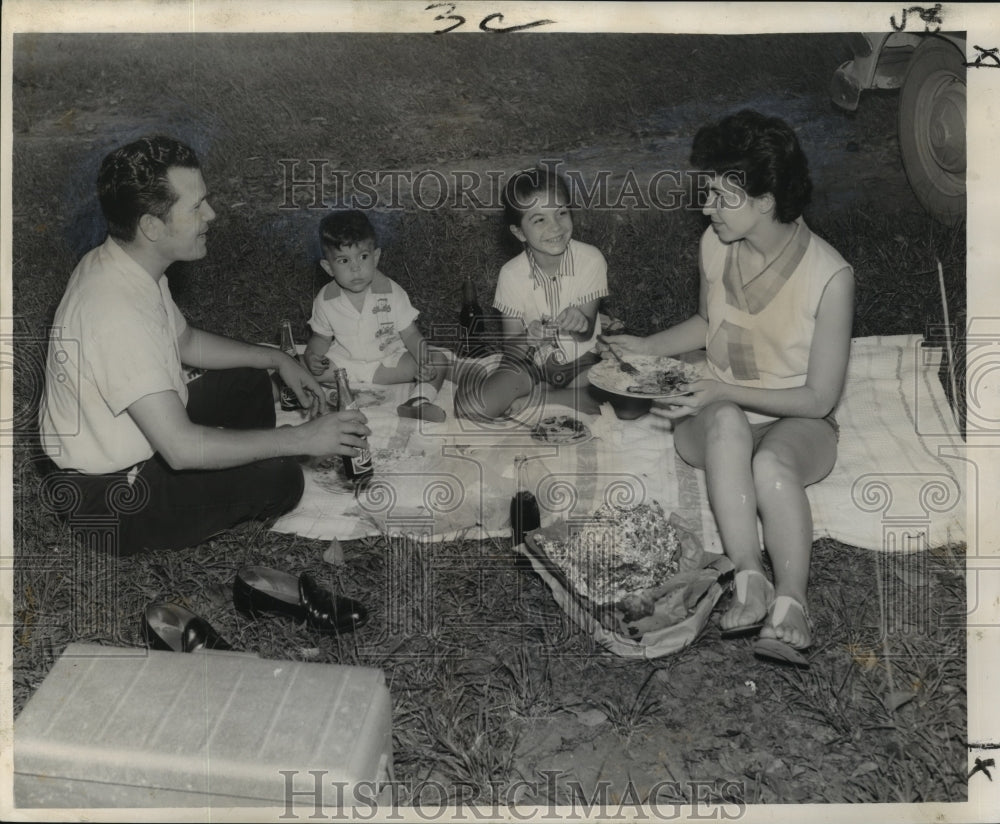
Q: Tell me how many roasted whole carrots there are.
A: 0